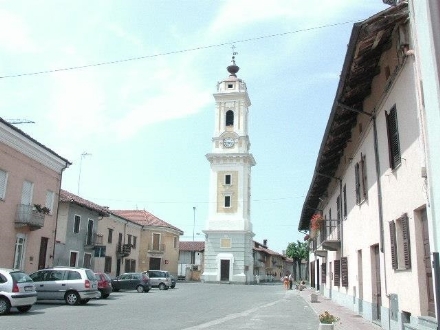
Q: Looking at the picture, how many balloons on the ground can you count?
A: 0